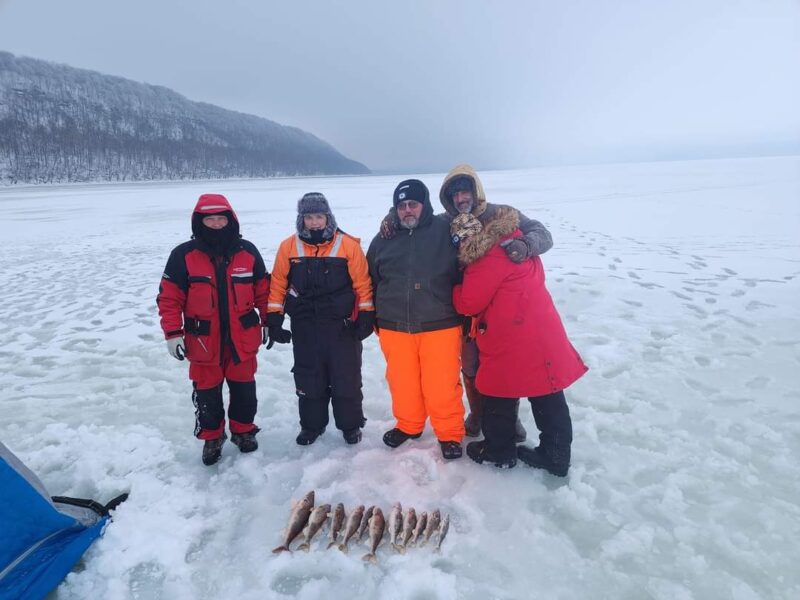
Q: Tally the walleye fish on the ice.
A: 11